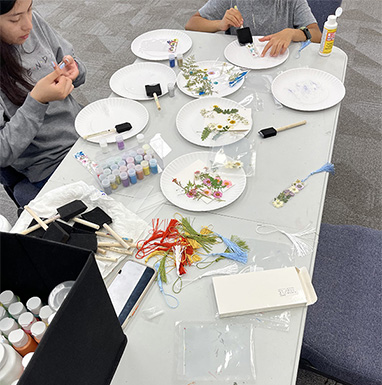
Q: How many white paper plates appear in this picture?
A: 8